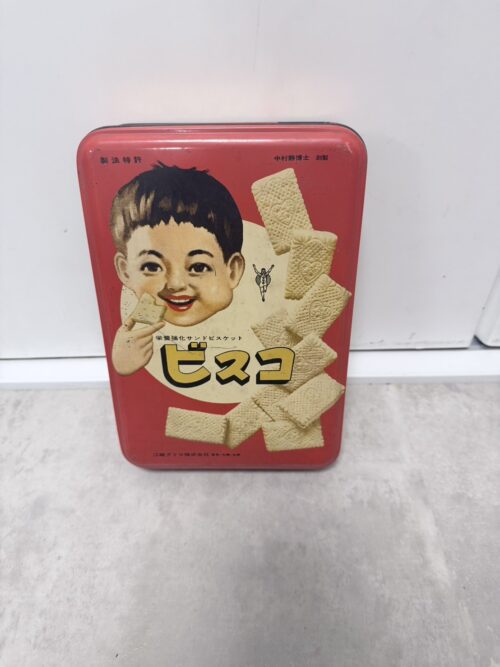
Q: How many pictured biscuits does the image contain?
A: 11